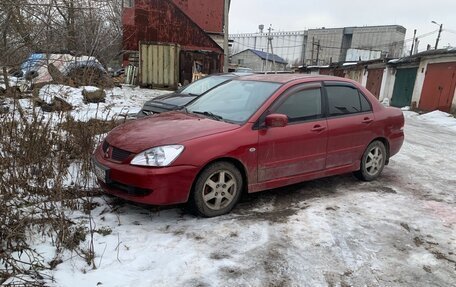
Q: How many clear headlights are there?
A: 1